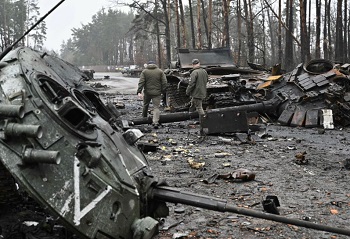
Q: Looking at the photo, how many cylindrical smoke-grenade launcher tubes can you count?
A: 3